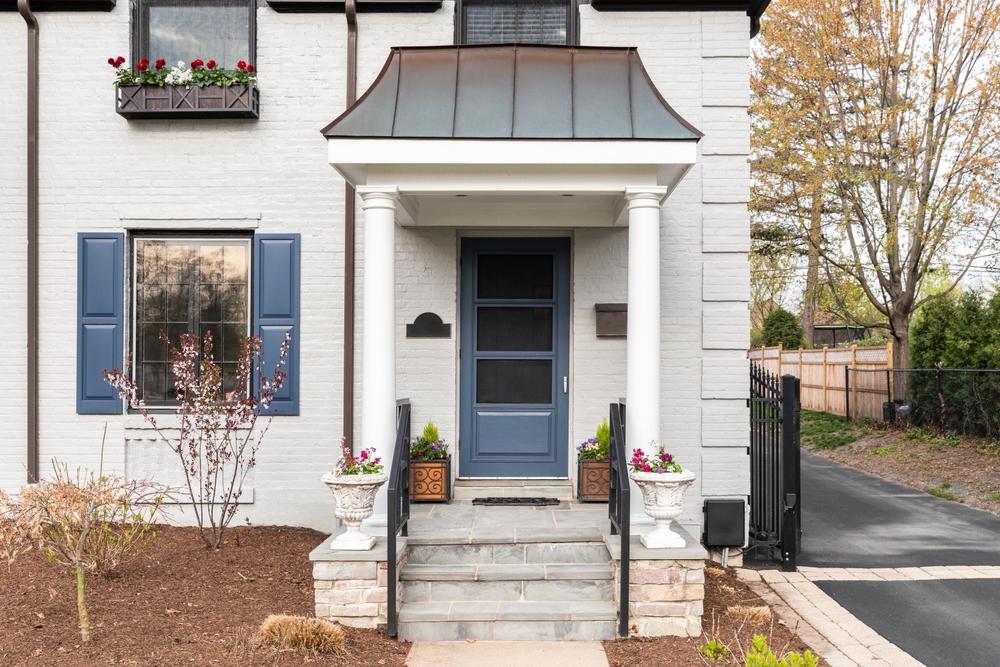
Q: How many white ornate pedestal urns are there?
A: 2